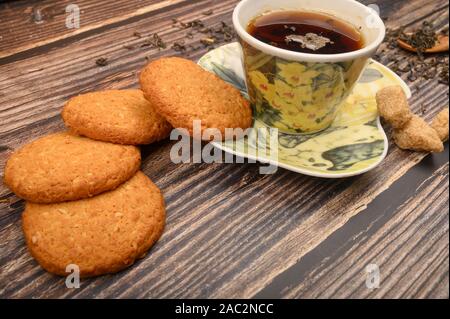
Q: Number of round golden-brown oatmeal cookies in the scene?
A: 4